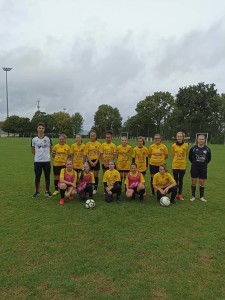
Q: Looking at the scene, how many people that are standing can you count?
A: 10